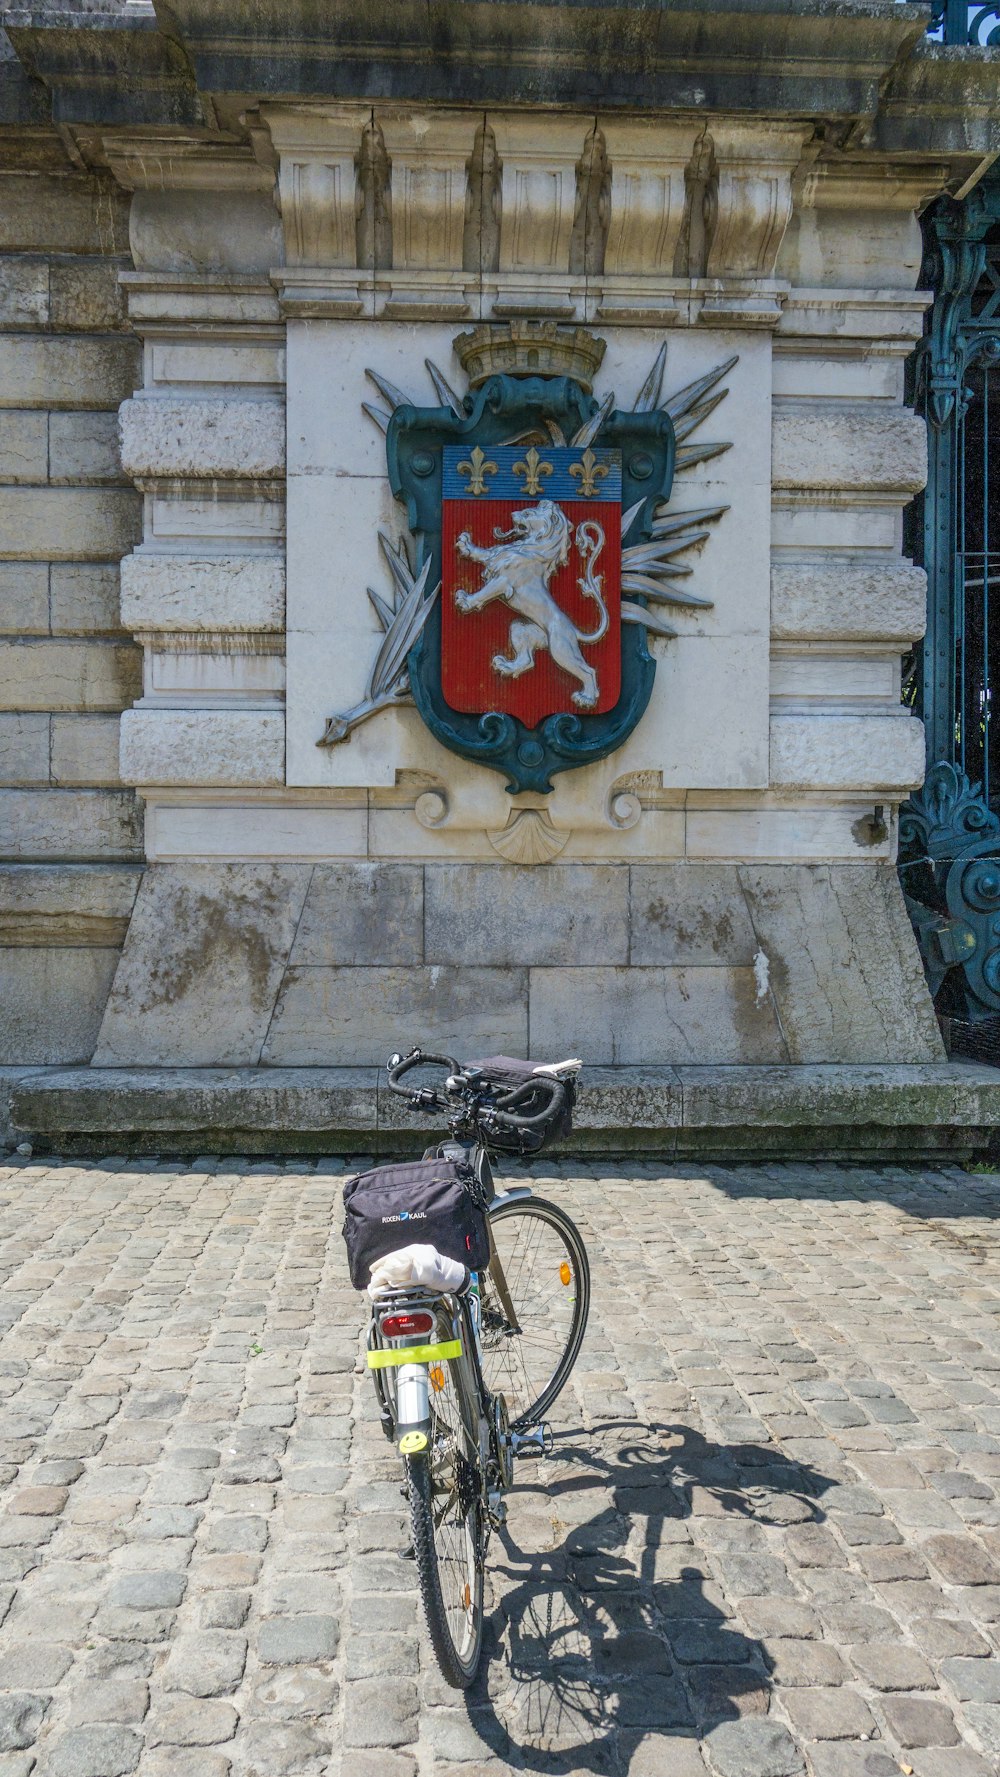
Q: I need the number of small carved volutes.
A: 2